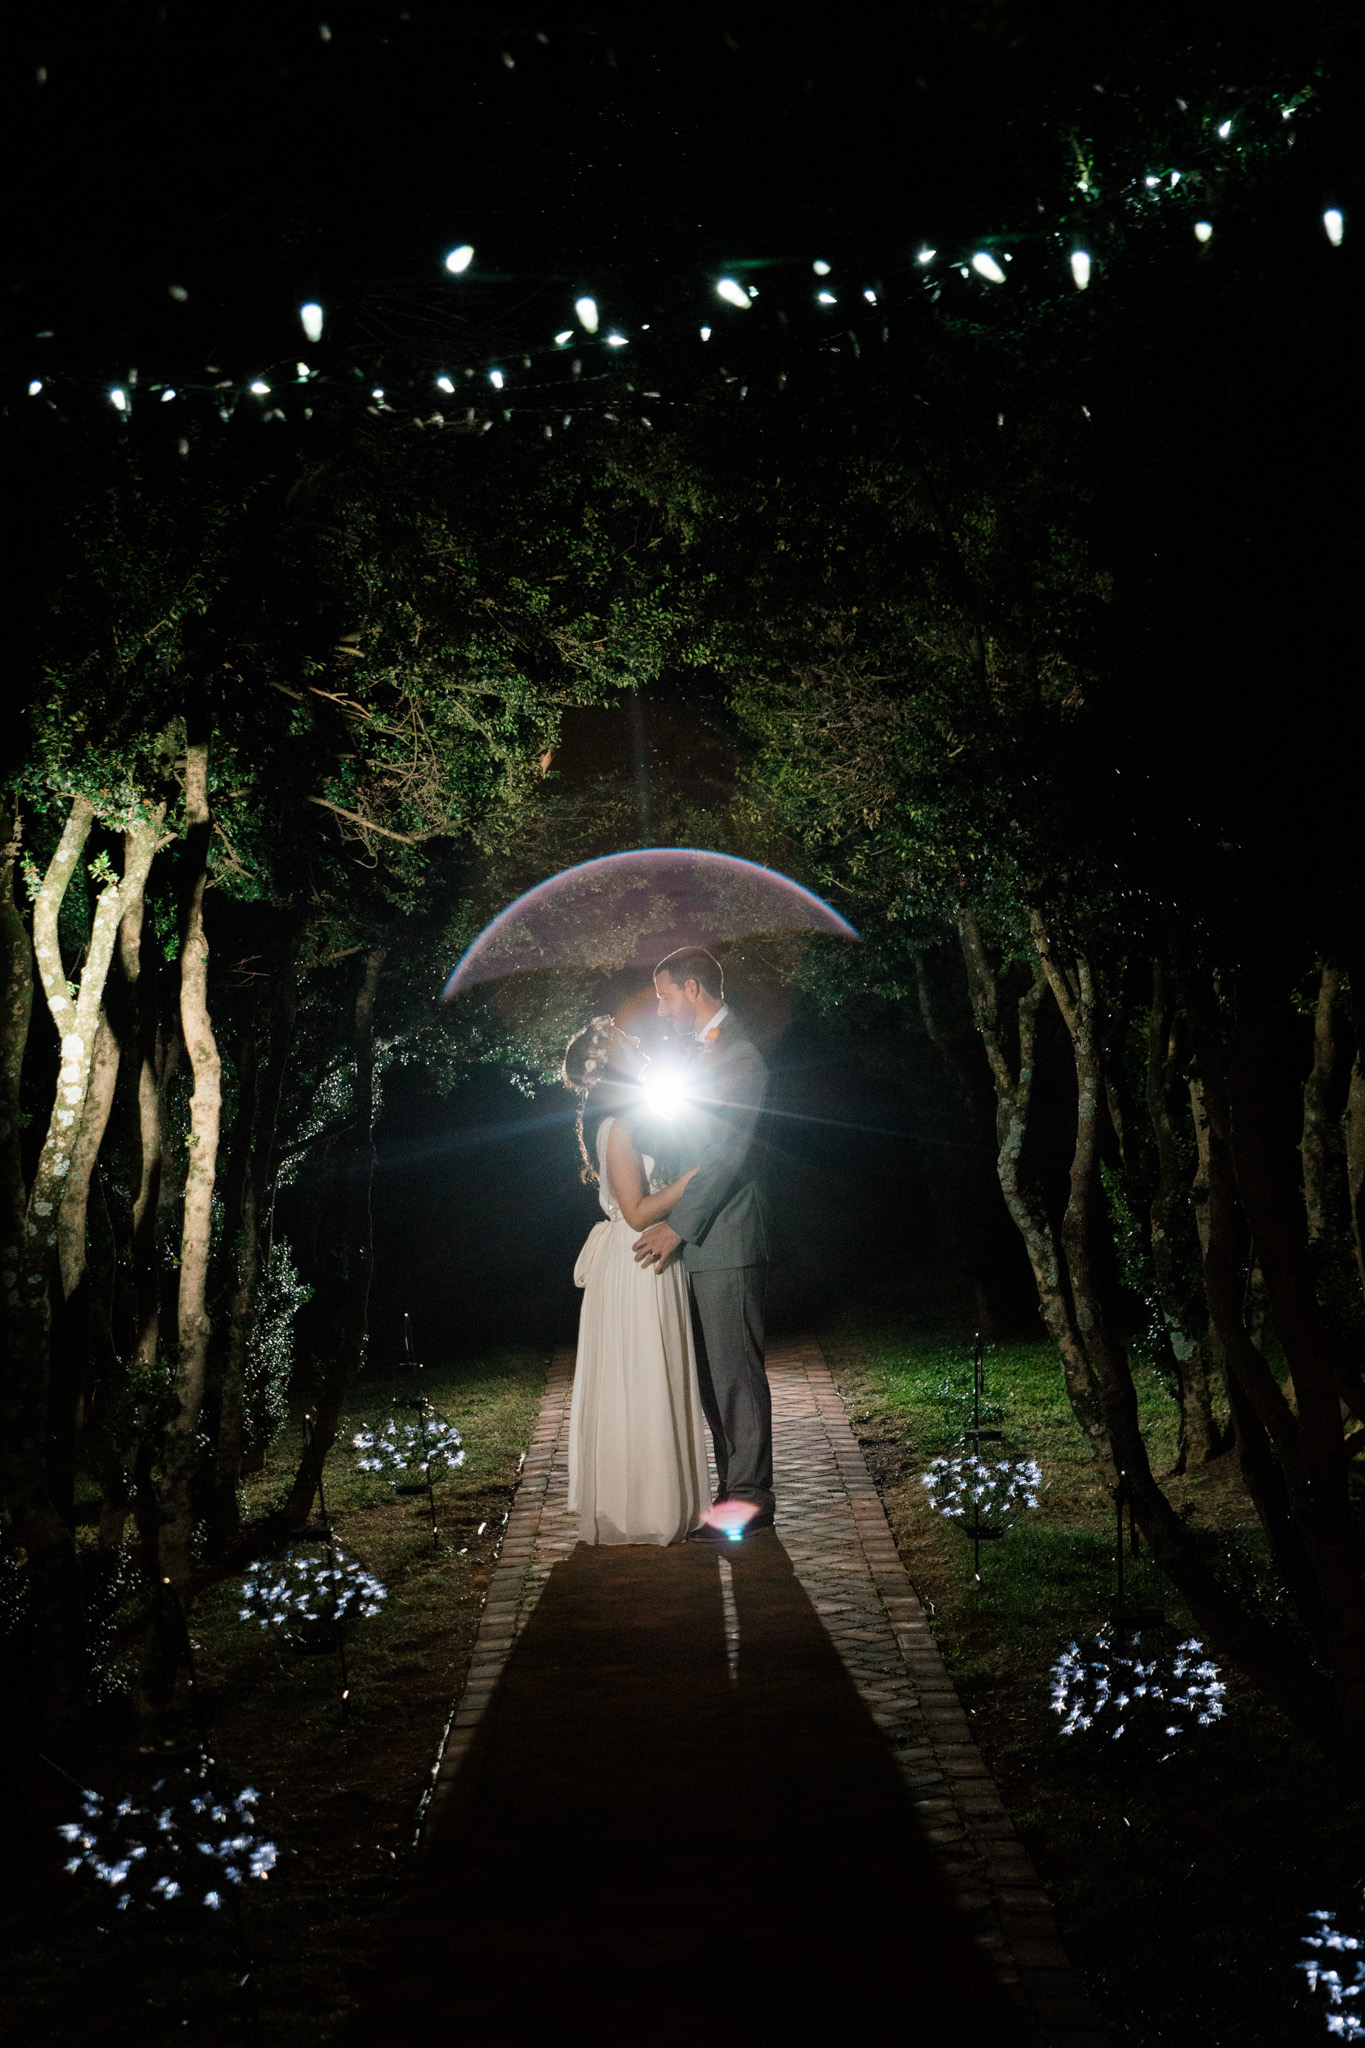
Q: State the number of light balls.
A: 6